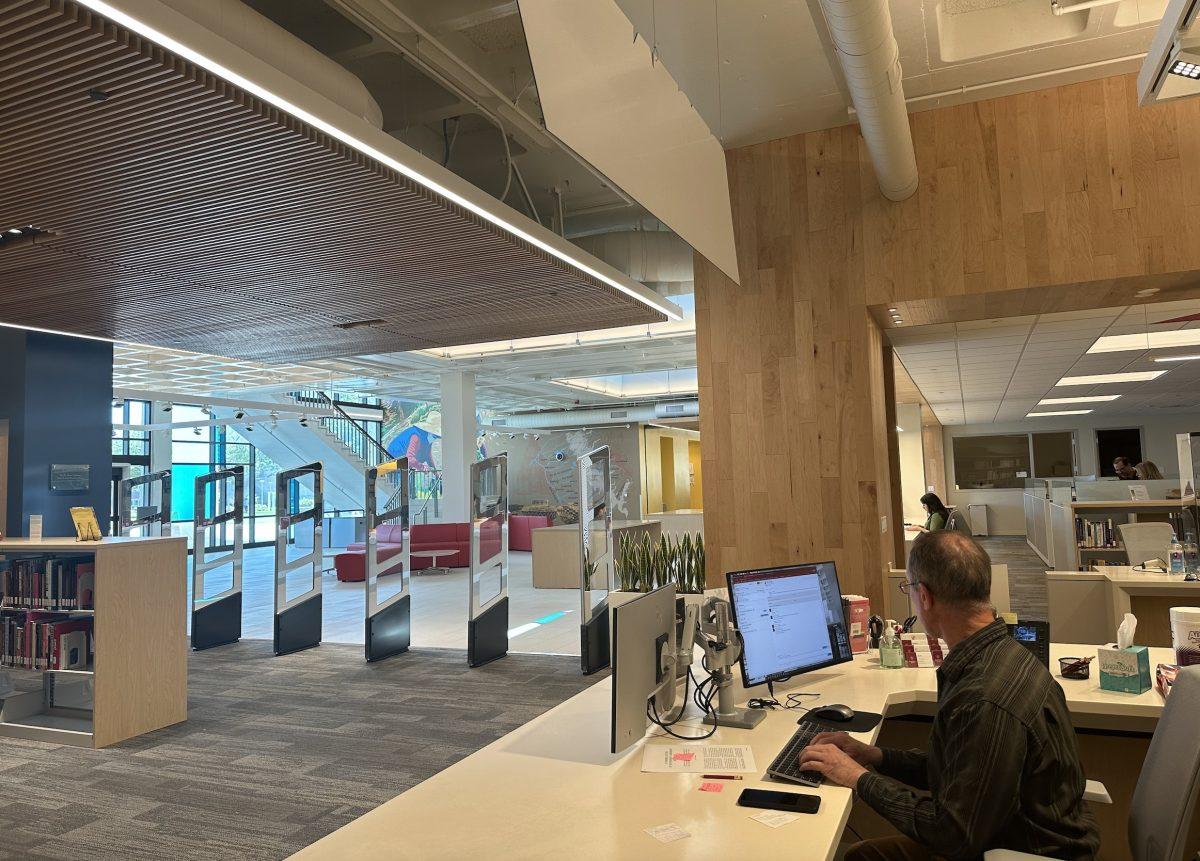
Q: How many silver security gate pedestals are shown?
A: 6